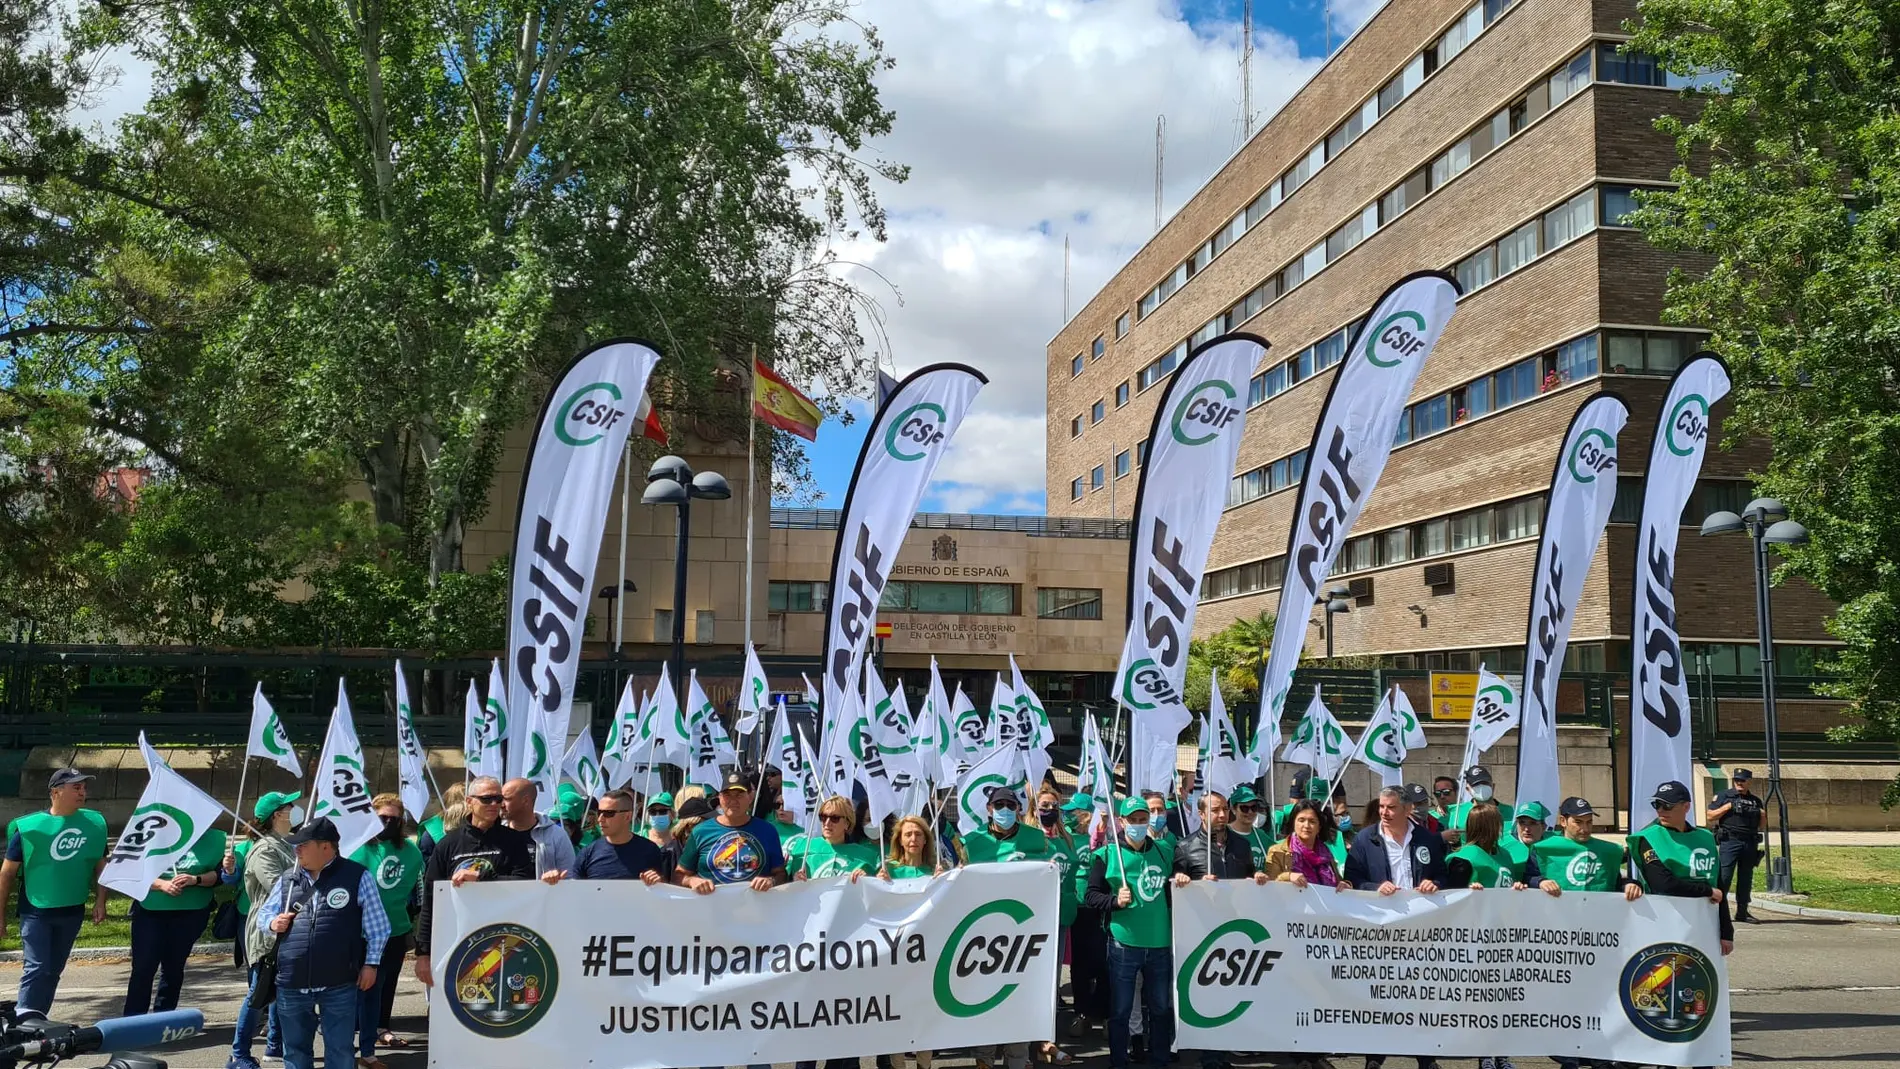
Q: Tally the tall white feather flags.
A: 6